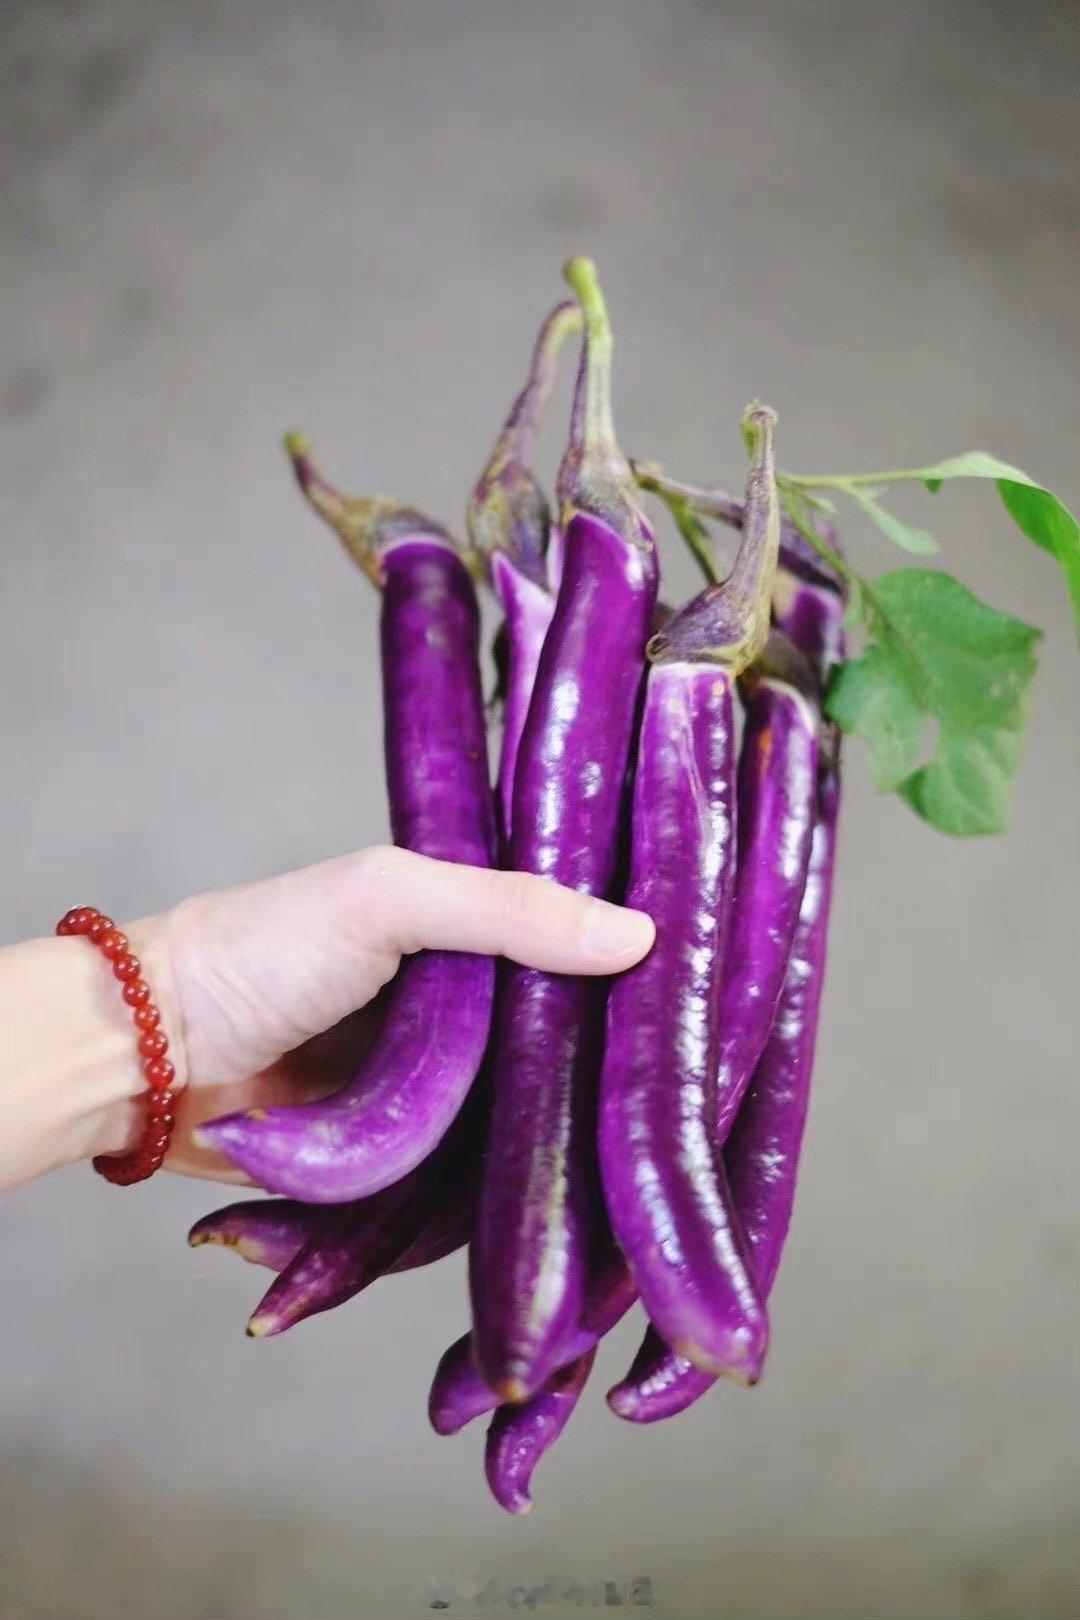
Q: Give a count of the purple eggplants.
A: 8